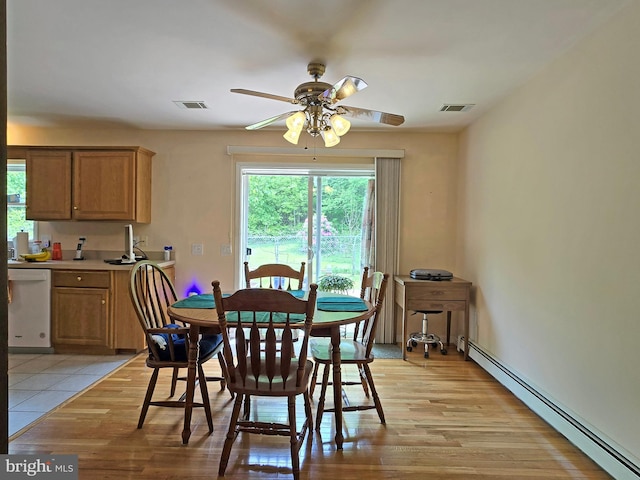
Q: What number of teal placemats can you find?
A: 4